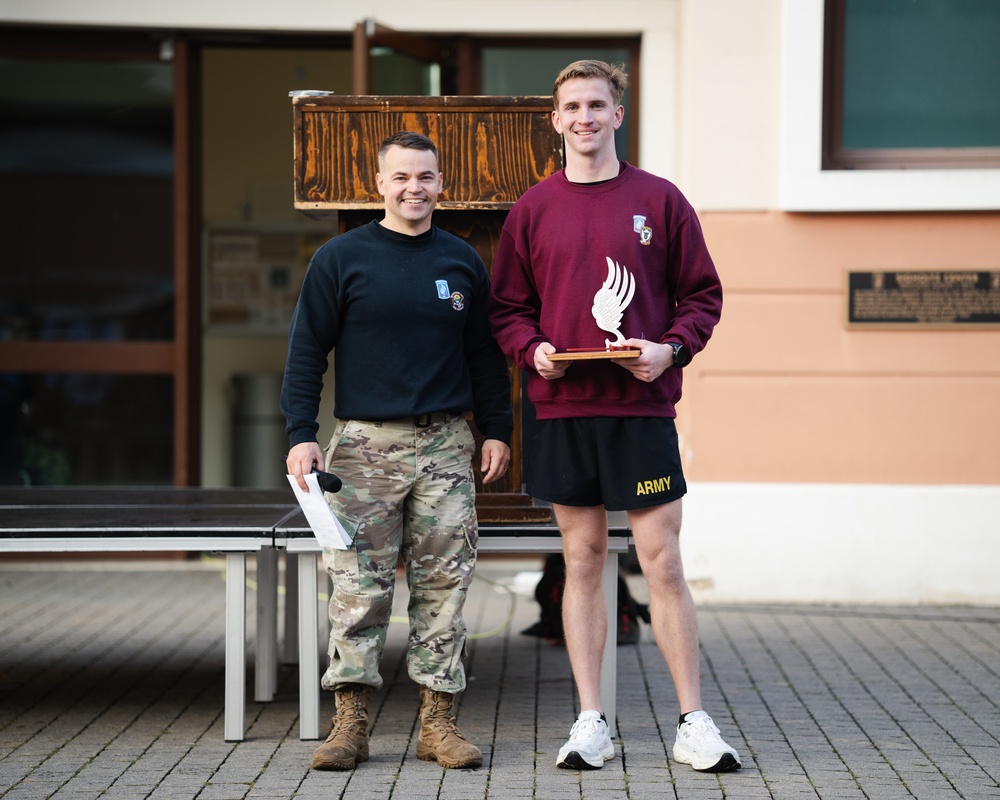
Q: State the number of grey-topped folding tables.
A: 2